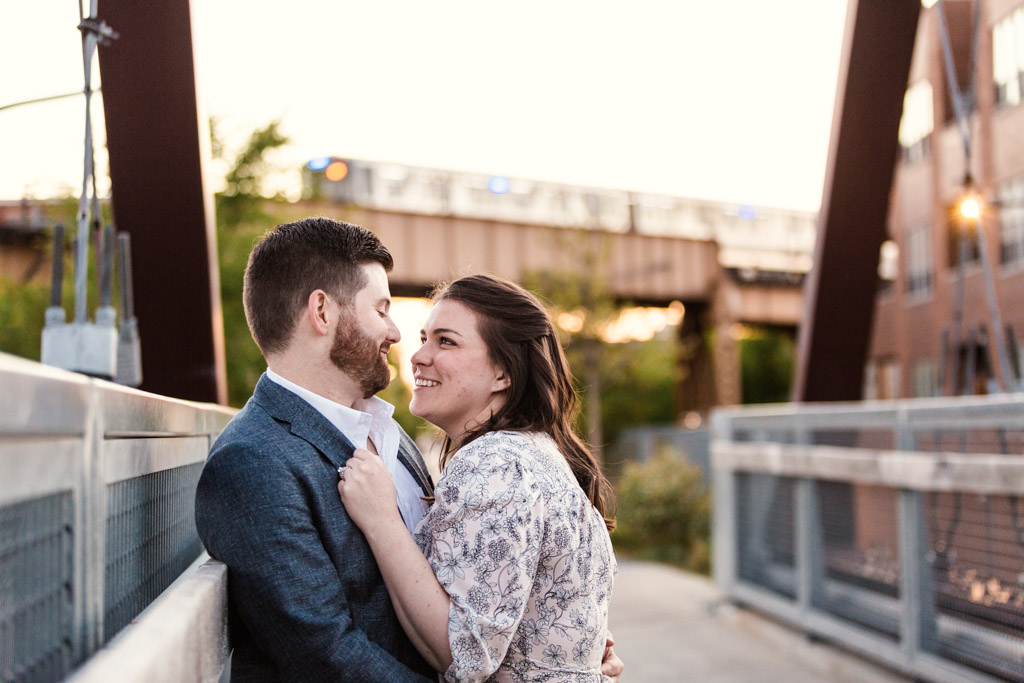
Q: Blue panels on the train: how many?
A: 3